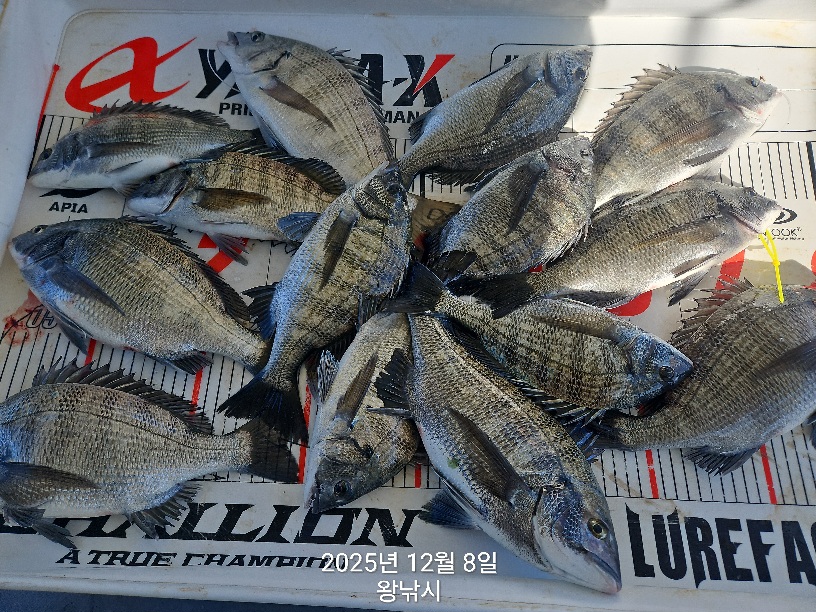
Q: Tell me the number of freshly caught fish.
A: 14